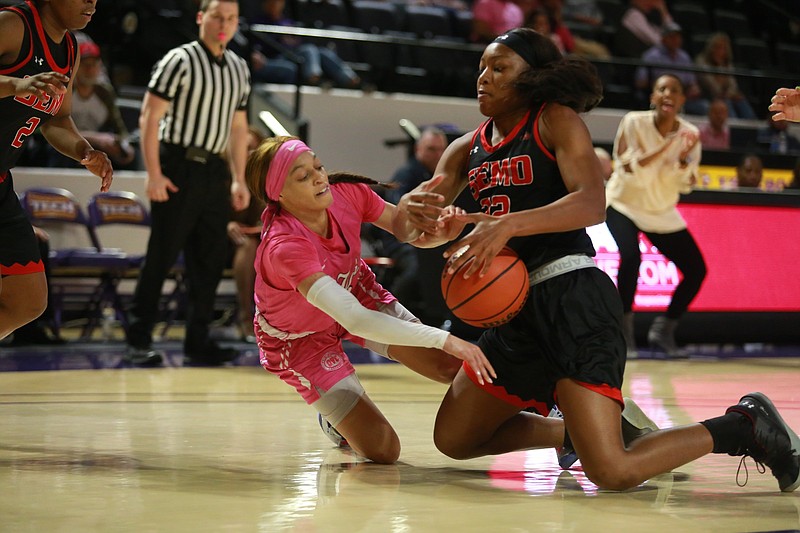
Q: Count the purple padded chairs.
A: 2